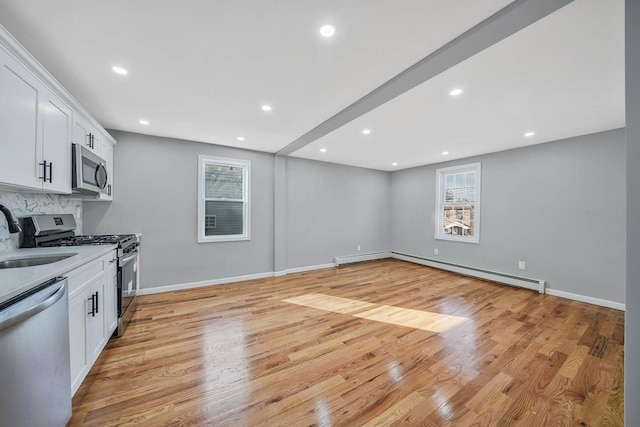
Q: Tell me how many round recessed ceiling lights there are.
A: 11